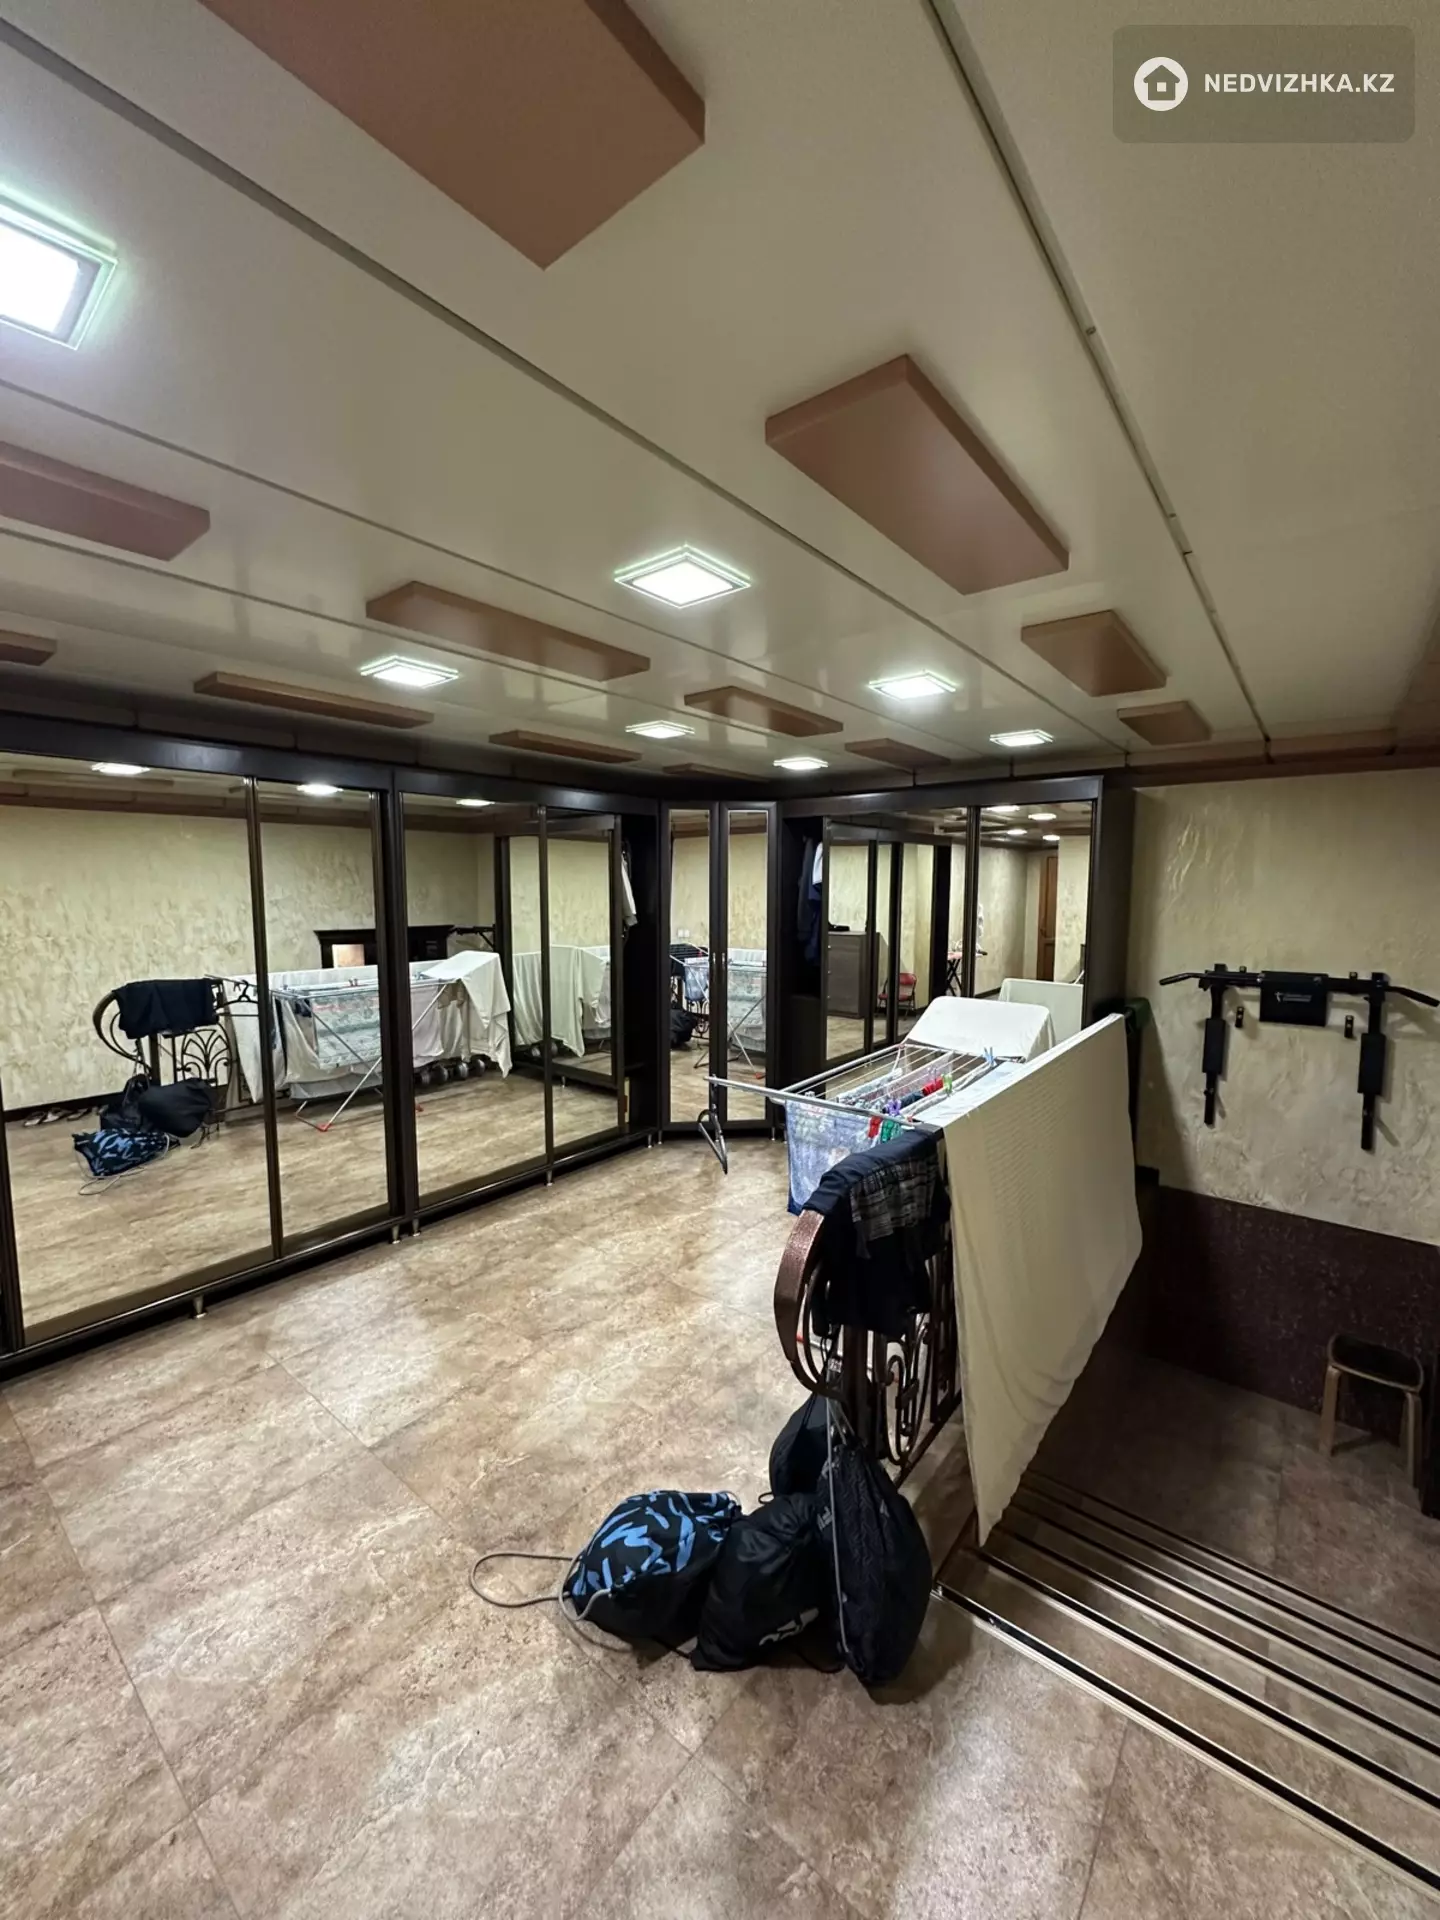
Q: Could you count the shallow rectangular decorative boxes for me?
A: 12